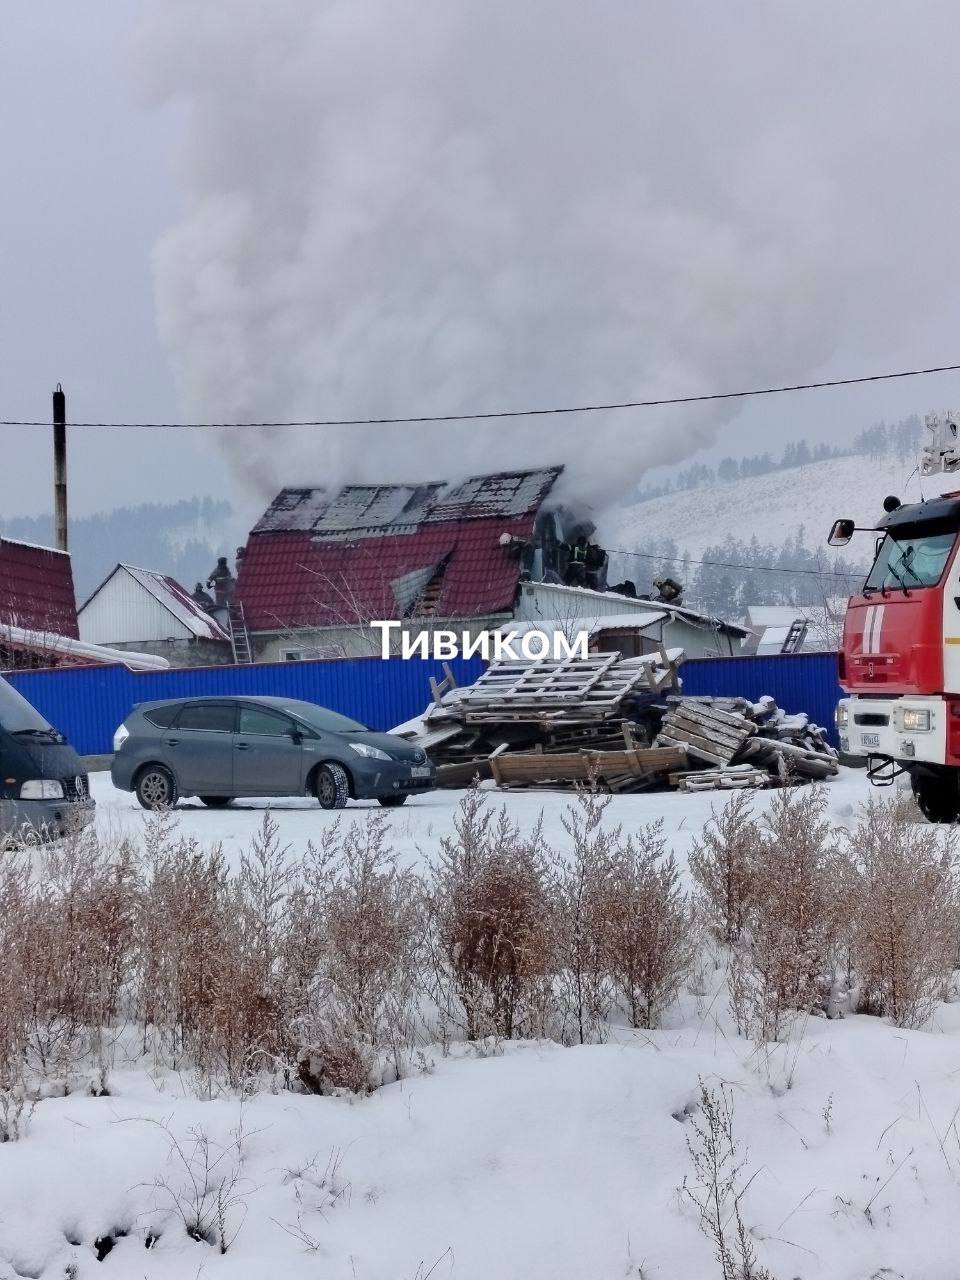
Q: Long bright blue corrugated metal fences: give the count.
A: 1